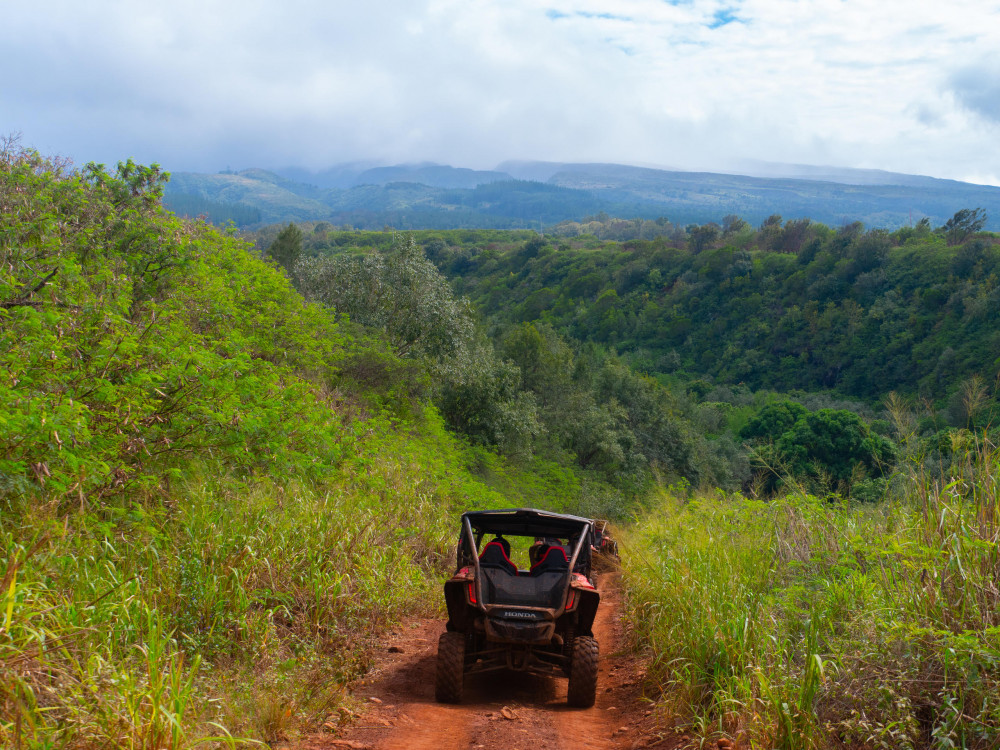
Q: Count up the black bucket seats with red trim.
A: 2